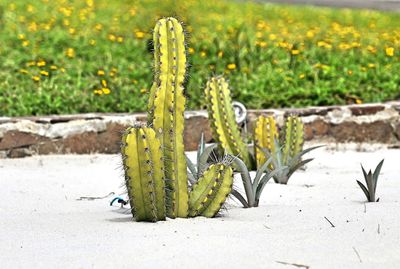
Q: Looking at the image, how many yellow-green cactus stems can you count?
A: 6